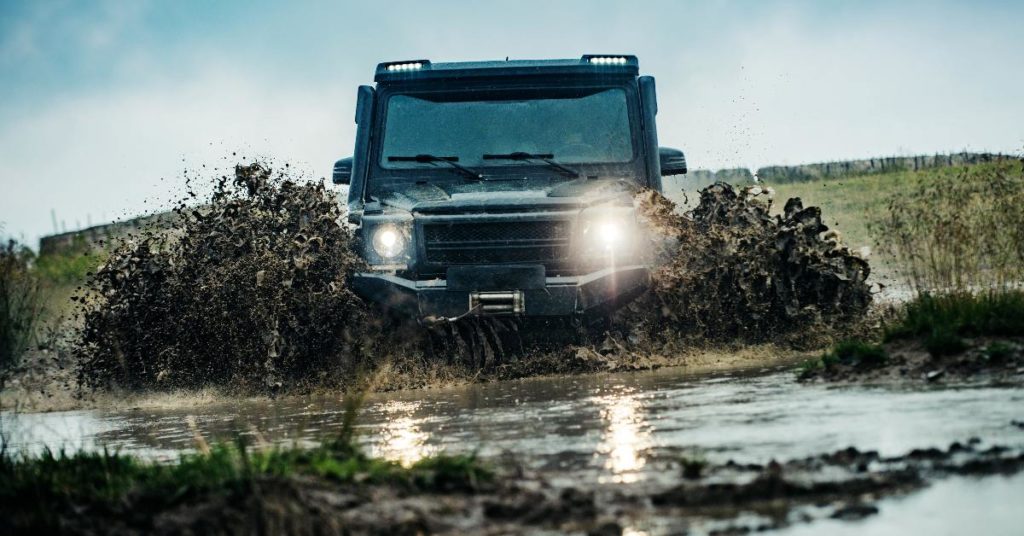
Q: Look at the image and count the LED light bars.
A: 2